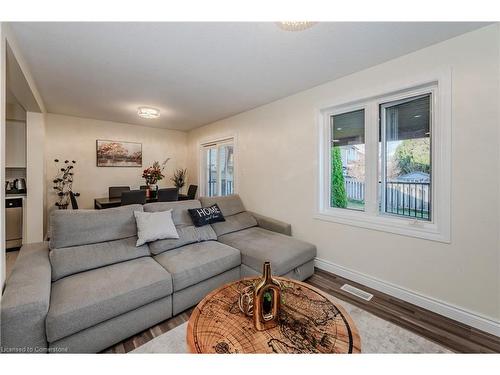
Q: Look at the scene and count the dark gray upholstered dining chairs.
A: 6